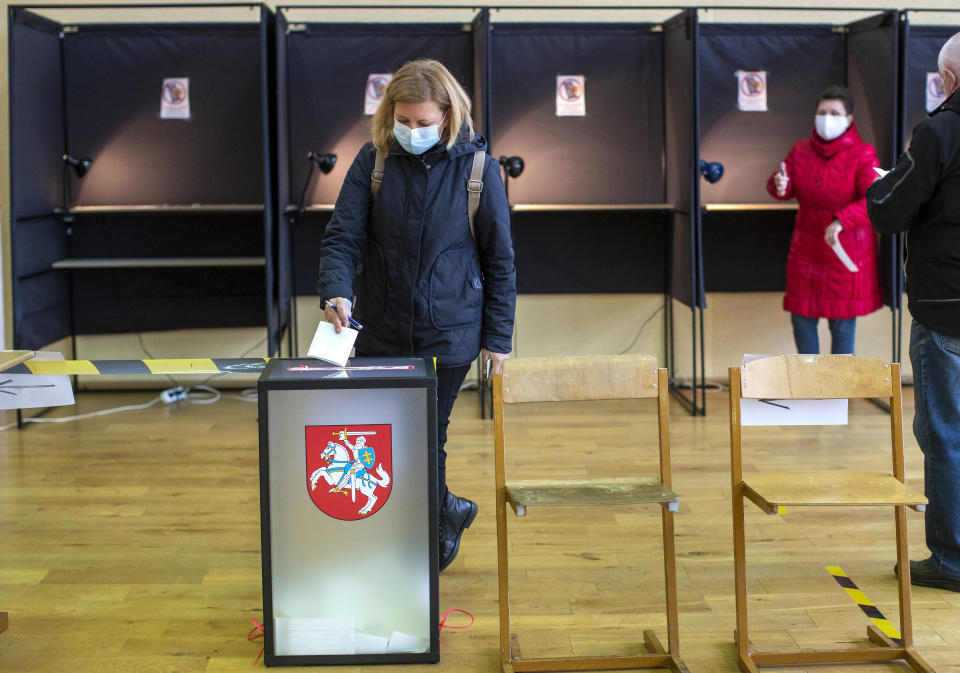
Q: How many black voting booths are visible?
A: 5